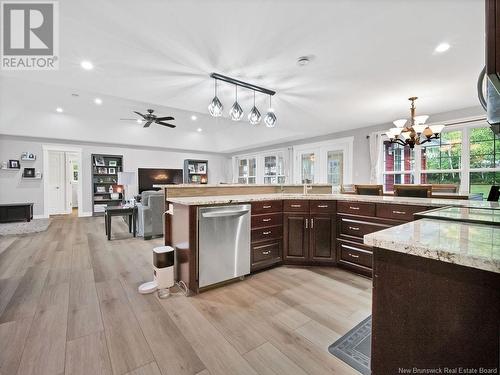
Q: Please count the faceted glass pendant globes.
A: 4